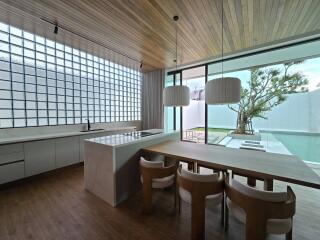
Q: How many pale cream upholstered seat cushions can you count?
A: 3